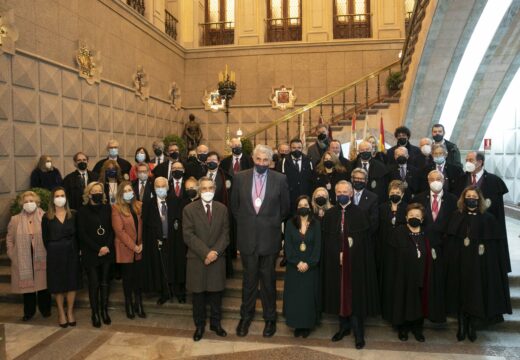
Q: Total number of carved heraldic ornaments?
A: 6